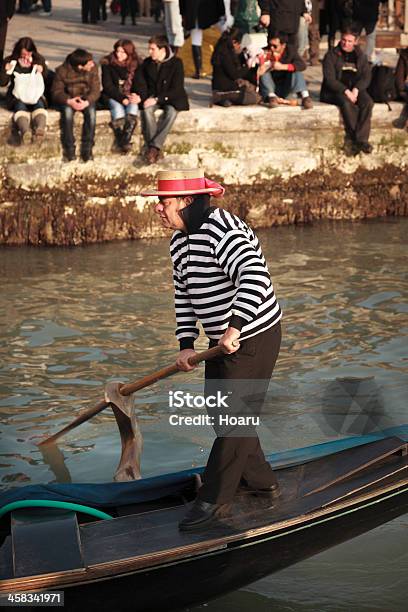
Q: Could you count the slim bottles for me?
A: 0